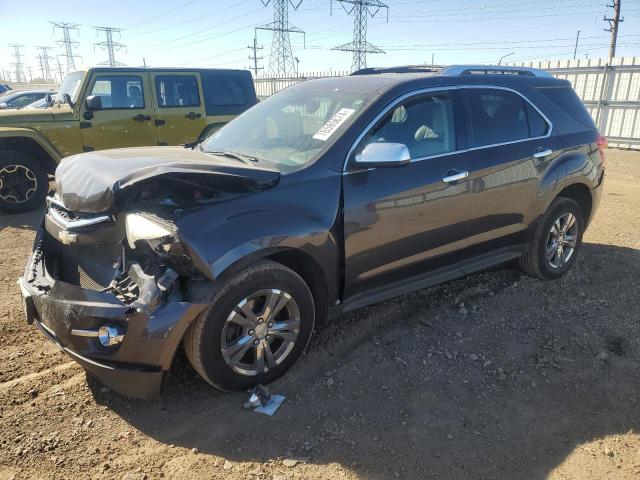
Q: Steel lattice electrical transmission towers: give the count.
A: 6